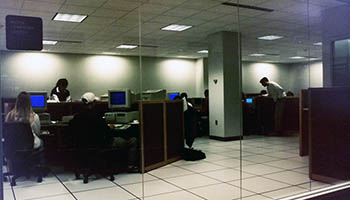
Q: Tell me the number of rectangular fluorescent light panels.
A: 9